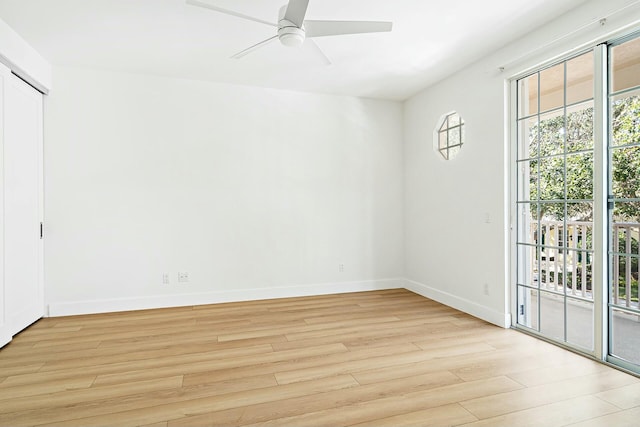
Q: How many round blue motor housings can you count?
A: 0